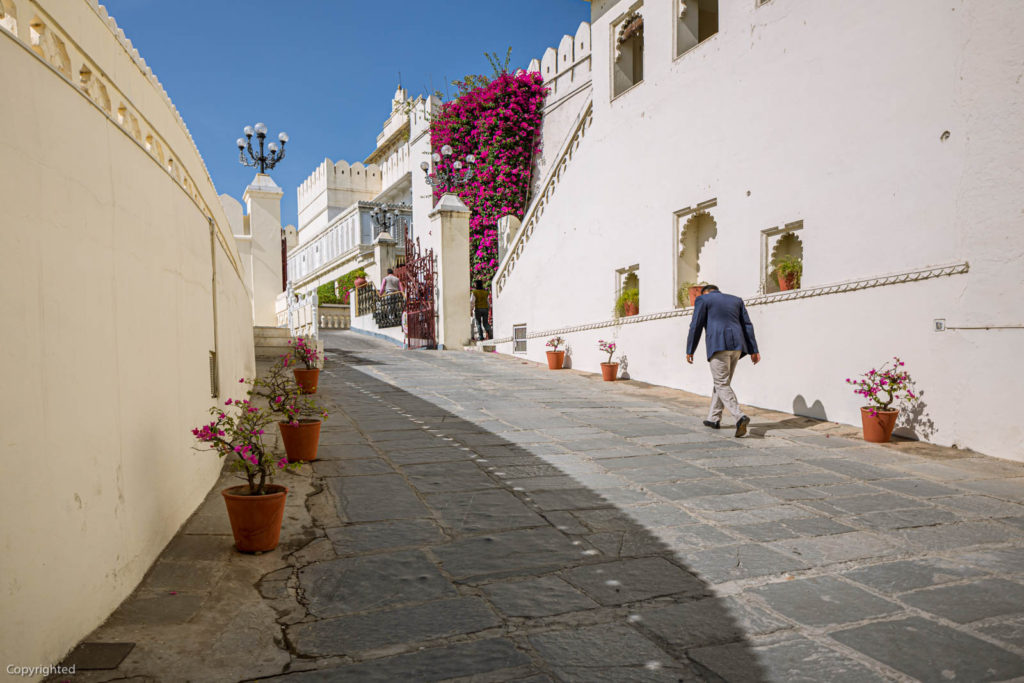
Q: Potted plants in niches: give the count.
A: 3